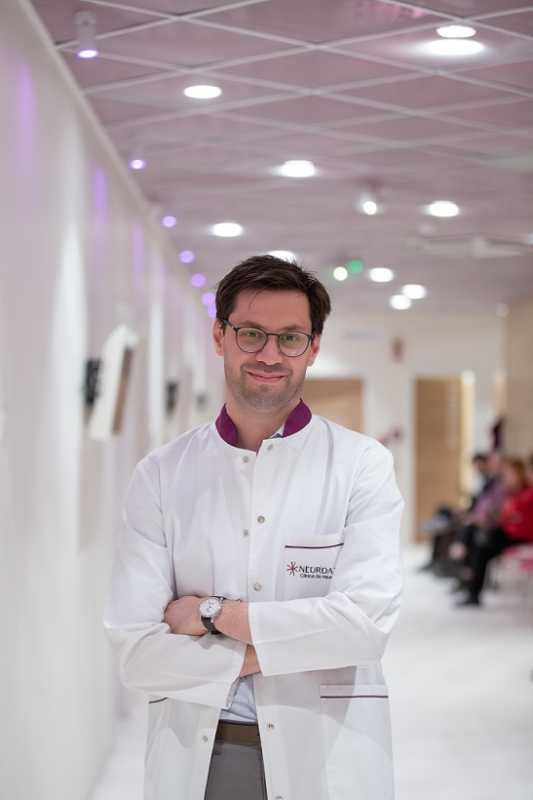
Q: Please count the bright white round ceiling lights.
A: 12